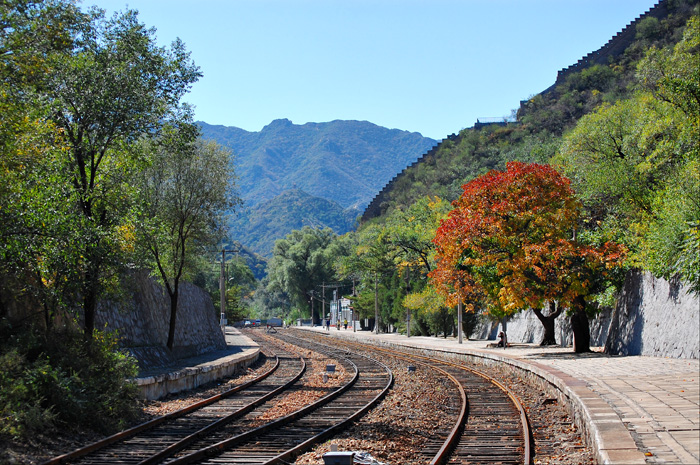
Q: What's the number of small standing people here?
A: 3